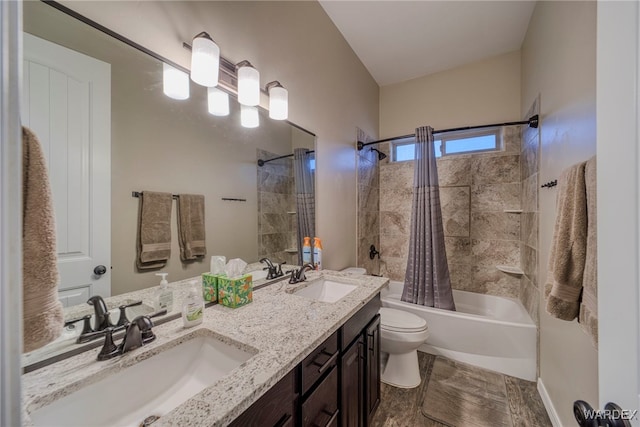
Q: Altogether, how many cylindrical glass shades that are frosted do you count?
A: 3